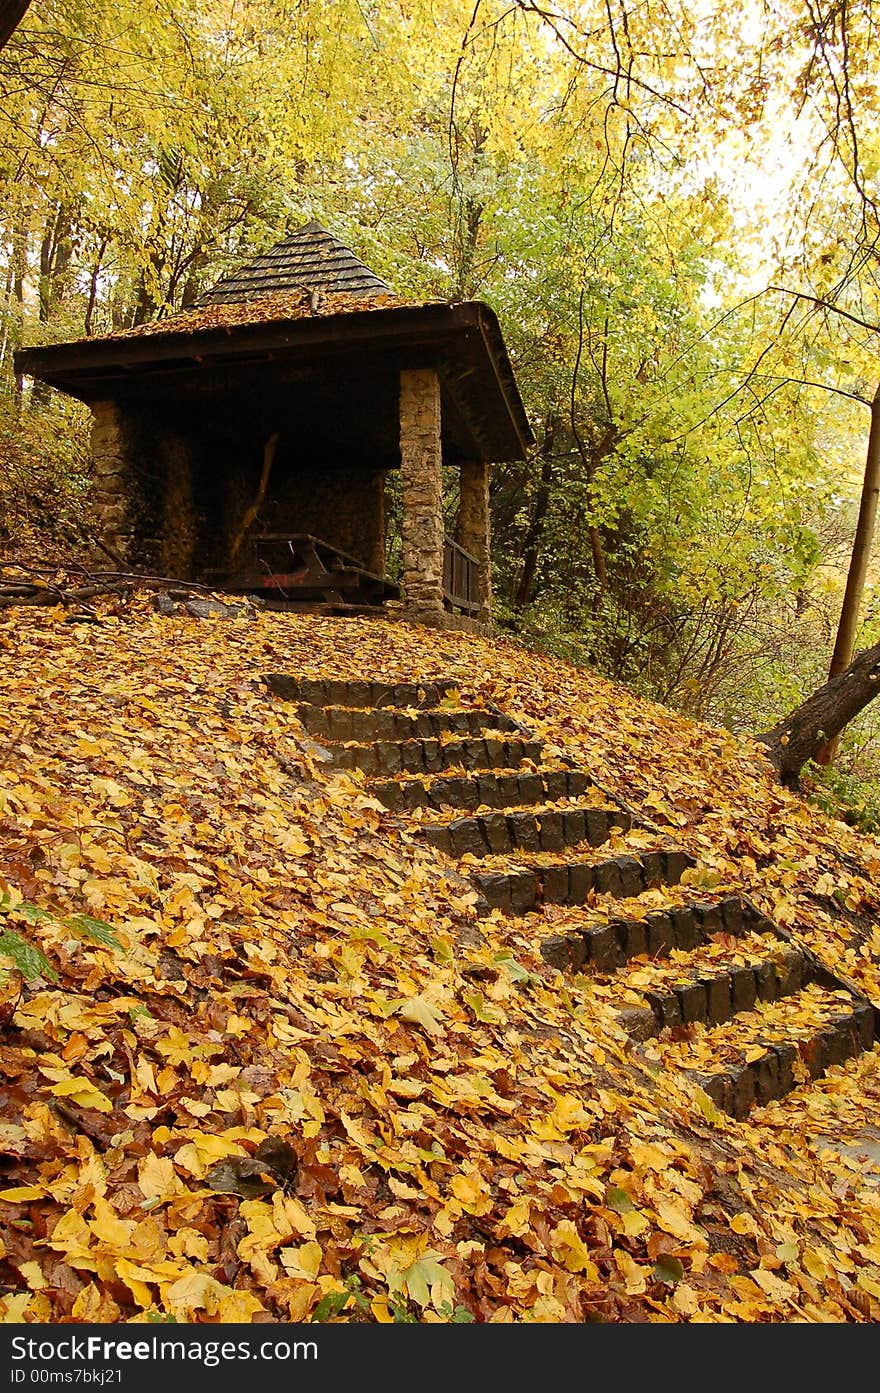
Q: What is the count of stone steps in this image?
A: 9